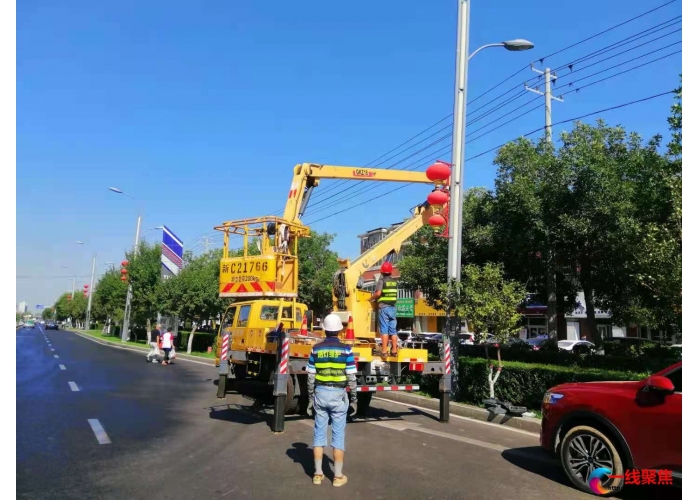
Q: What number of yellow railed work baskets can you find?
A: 1